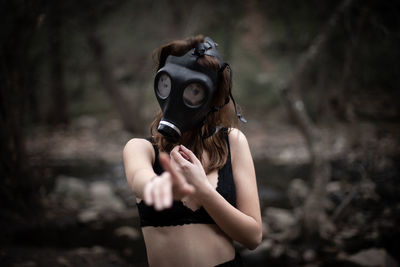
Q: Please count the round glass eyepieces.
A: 2